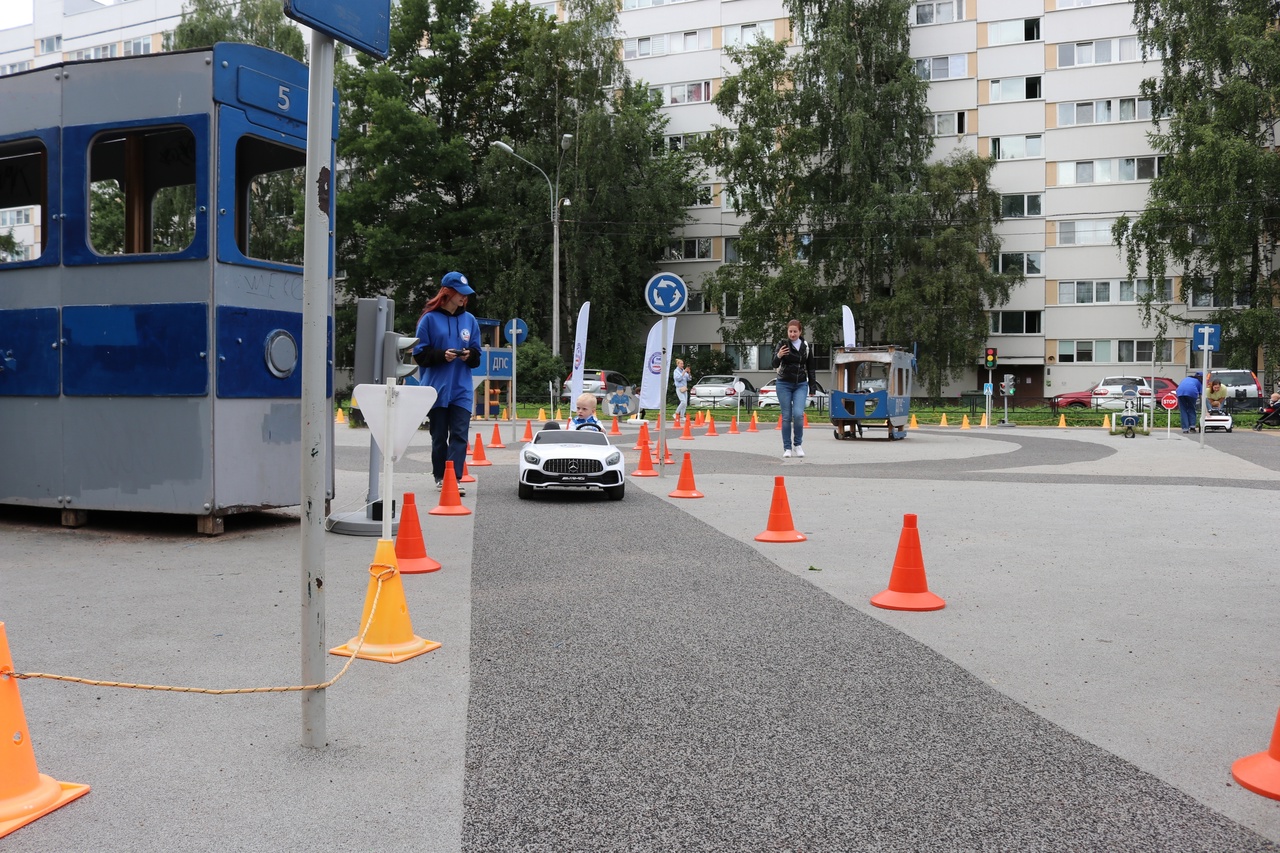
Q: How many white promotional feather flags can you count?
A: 3